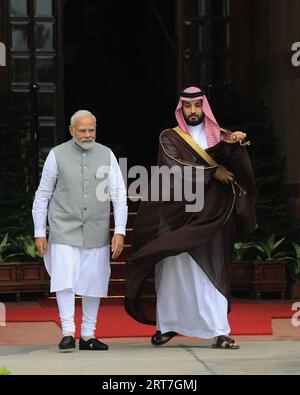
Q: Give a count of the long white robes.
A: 1